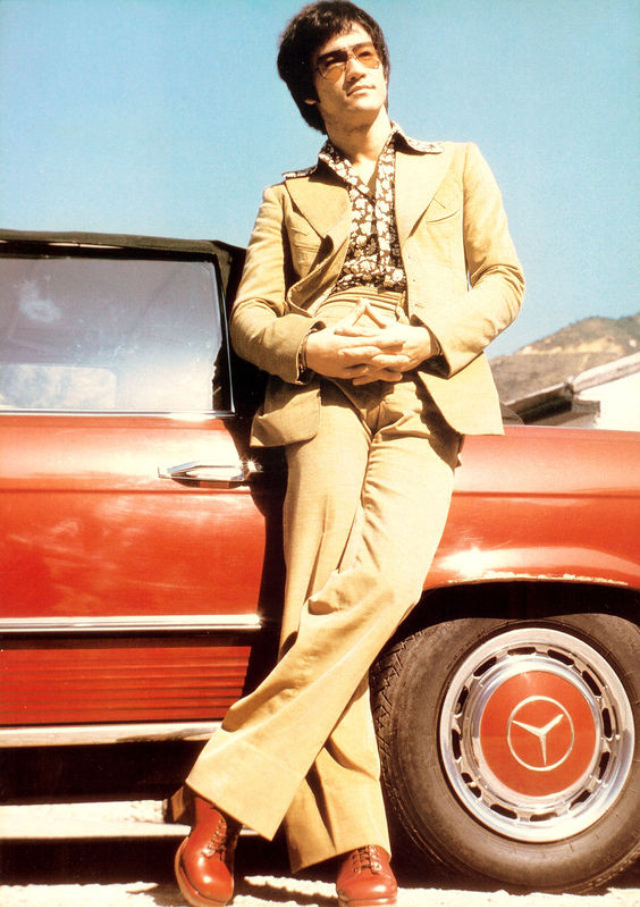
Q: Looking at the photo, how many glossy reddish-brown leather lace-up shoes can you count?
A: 2